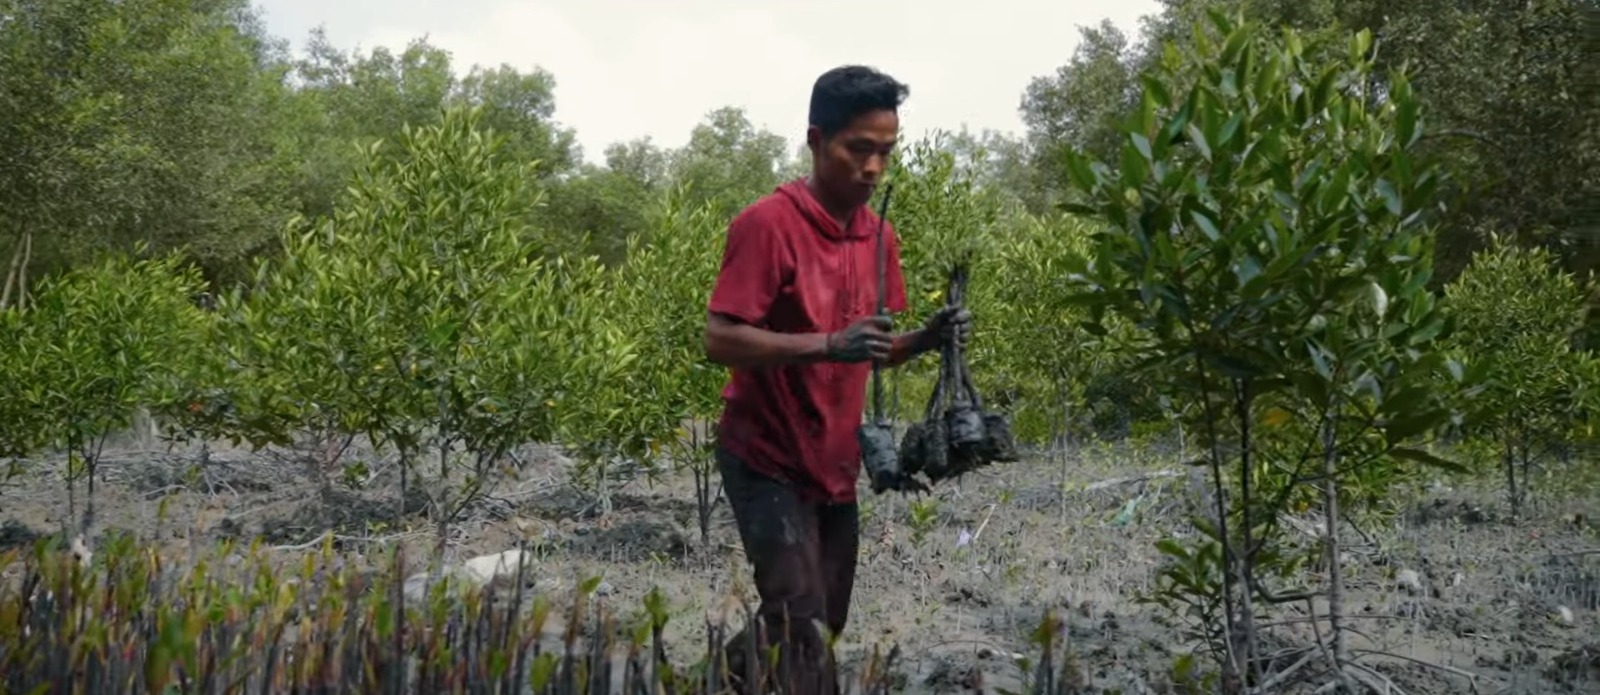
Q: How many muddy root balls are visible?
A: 5